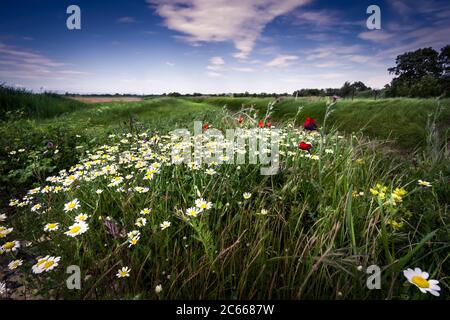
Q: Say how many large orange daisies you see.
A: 0